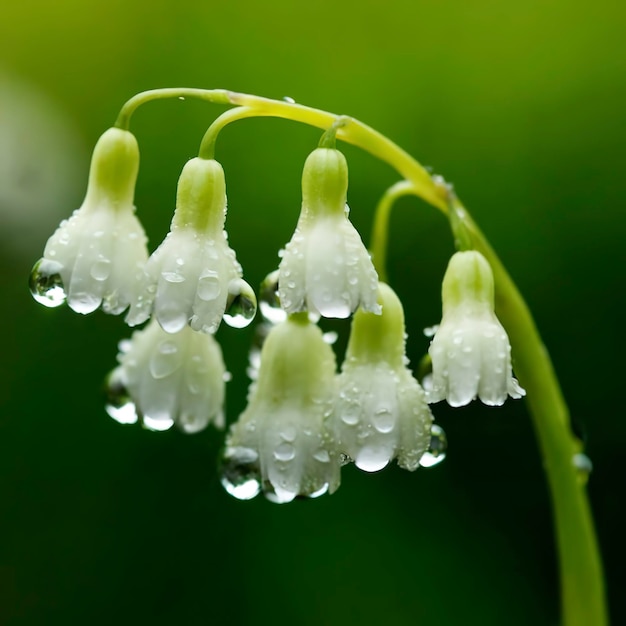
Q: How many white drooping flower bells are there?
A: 7